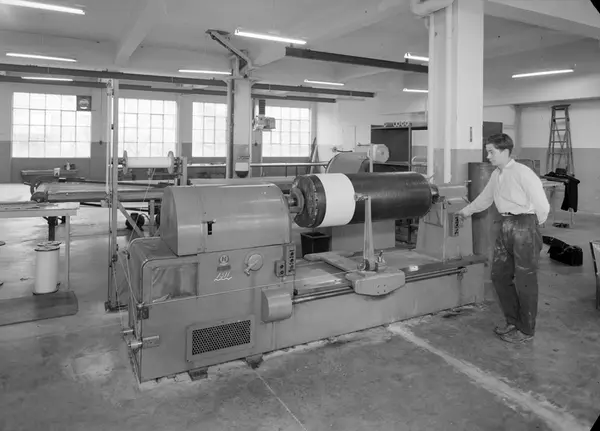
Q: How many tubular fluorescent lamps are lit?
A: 9